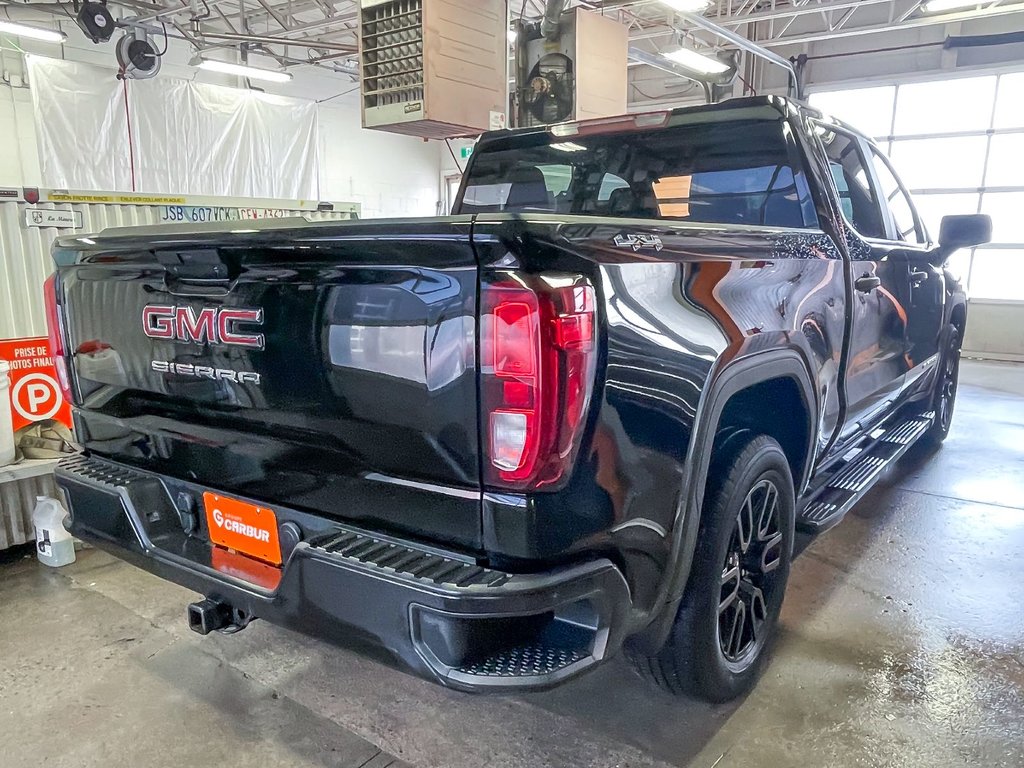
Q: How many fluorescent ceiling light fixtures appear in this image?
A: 5